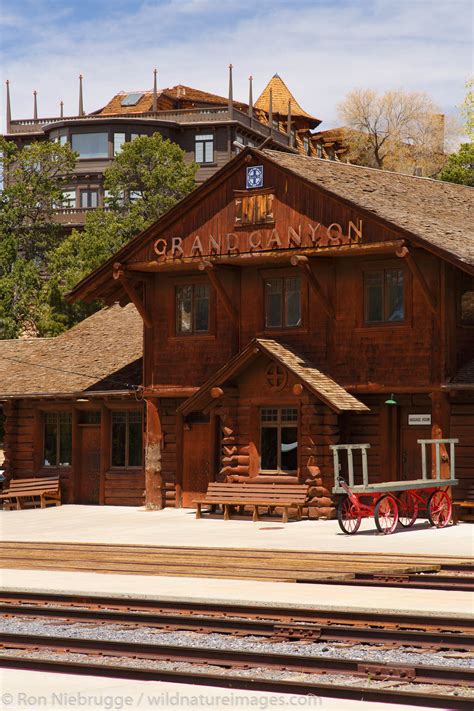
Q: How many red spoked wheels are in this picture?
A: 4